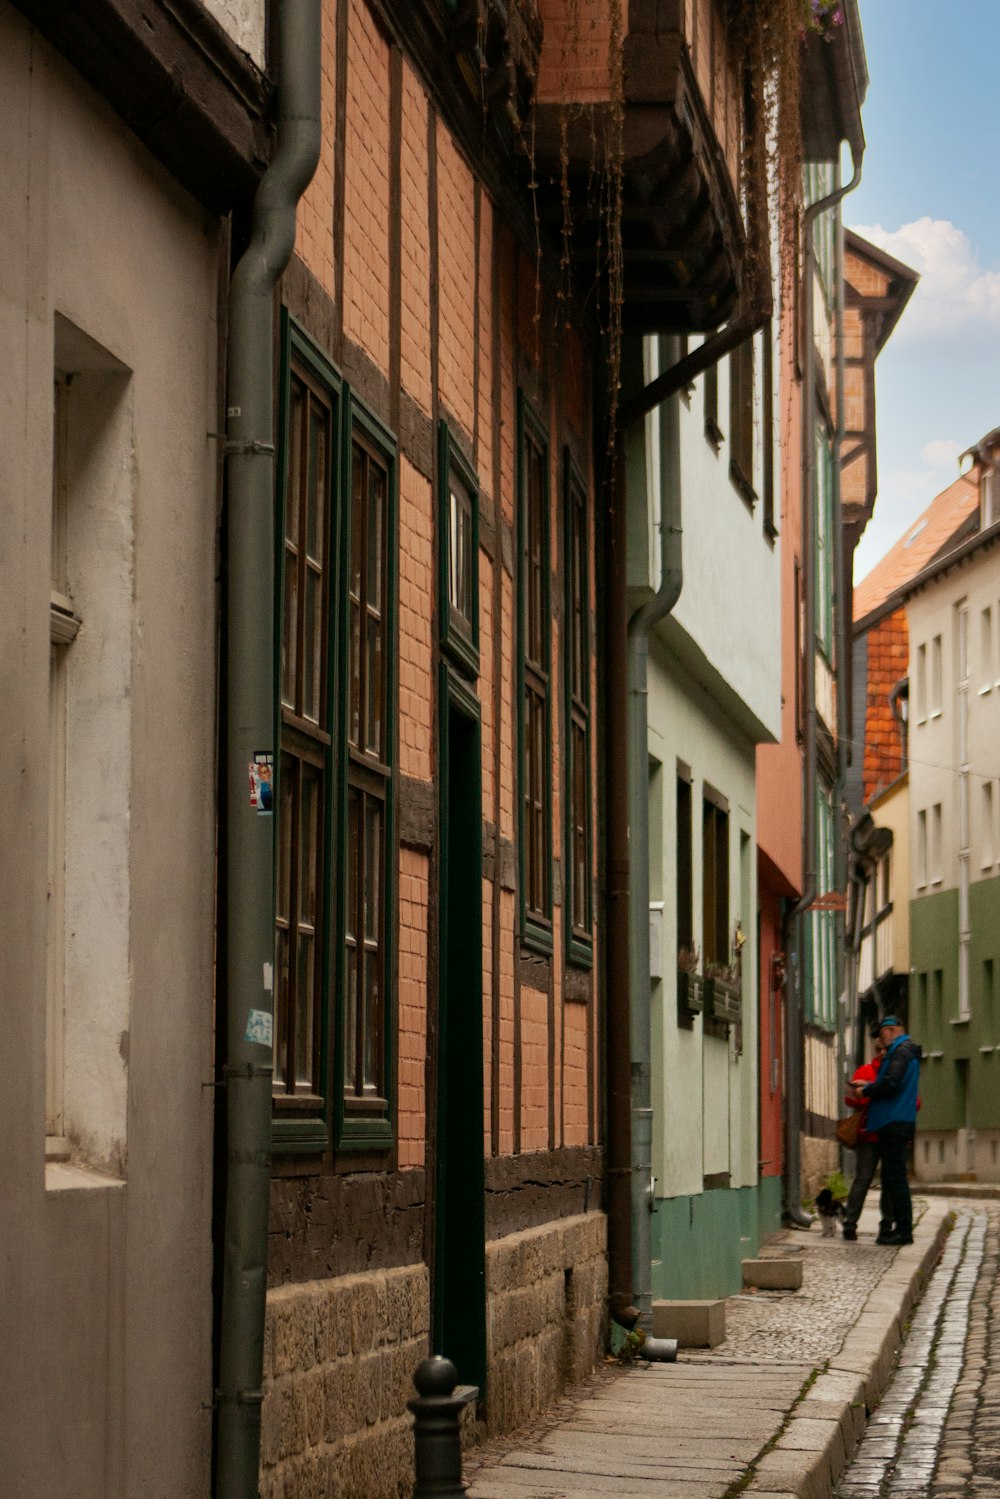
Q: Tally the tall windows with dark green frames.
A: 4